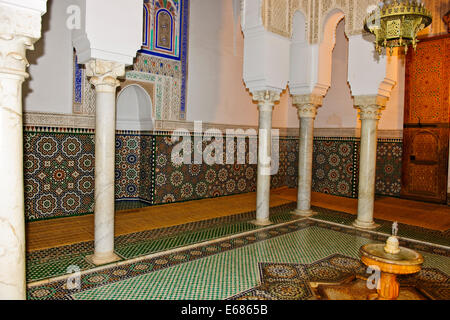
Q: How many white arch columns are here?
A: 5